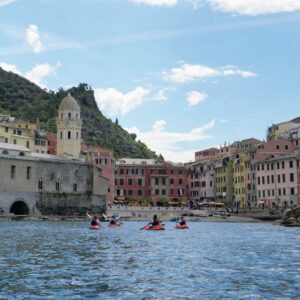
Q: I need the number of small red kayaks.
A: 4